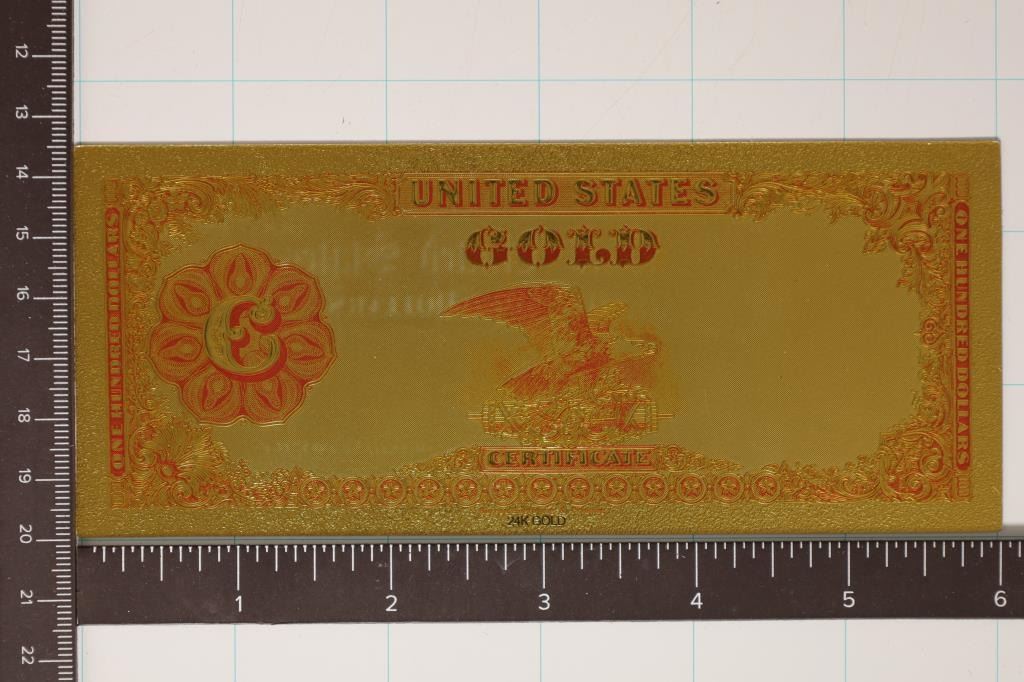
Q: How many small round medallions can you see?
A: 13